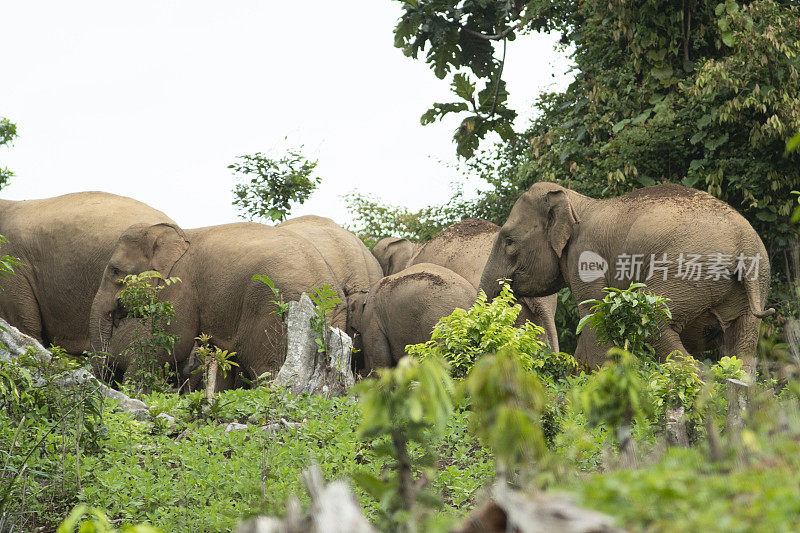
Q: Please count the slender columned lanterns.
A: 0